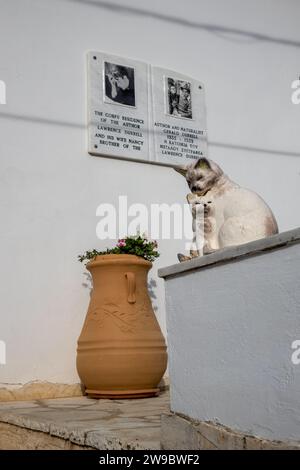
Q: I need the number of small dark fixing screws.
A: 3